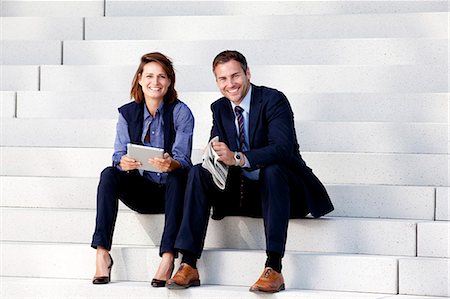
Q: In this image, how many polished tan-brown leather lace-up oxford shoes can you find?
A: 2